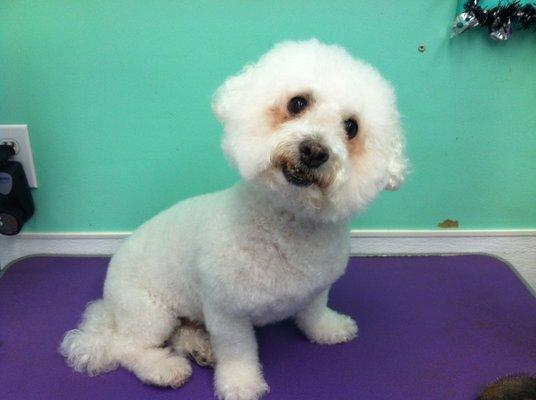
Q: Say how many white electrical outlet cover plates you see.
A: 1